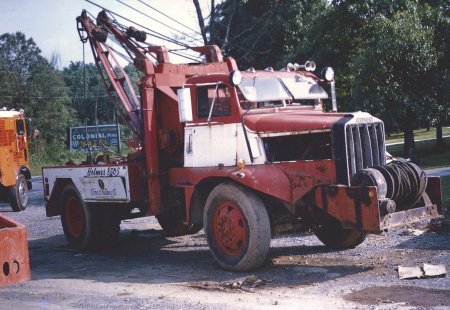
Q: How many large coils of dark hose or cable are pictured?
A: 1